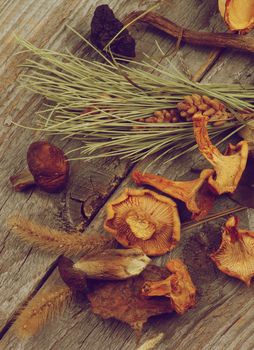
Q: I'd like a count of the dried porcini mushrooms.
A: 2